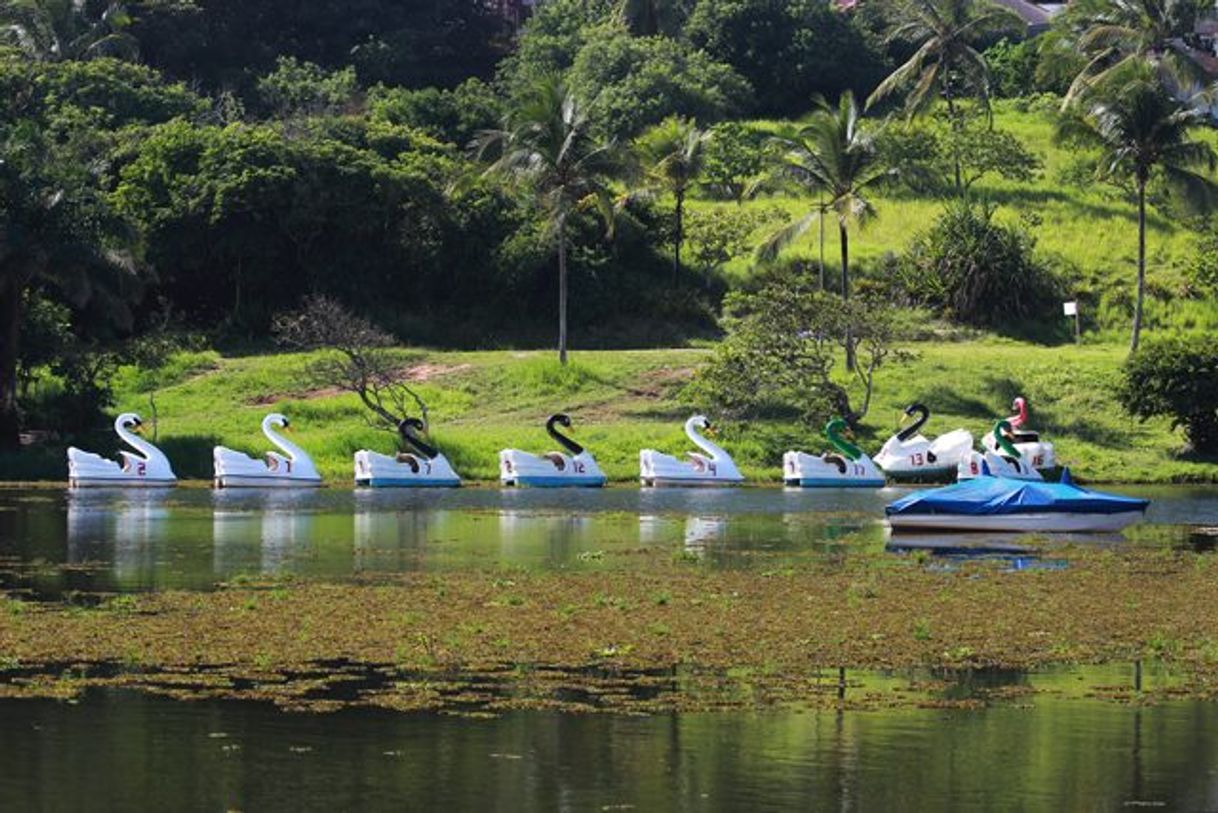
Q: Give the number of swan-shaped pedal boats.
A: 9